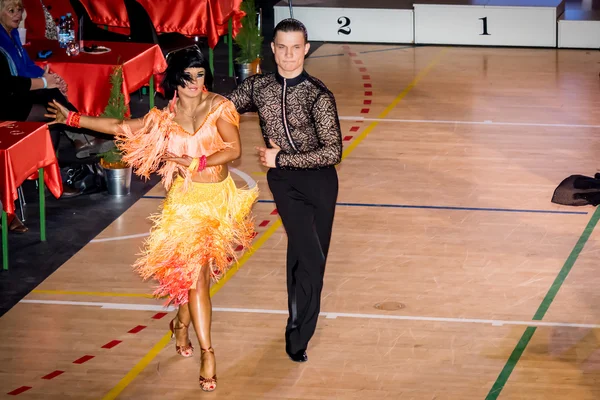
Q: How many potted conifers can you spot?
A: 2